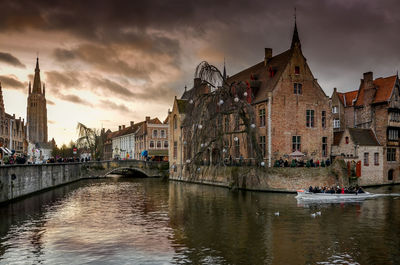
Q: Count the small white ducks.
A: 3